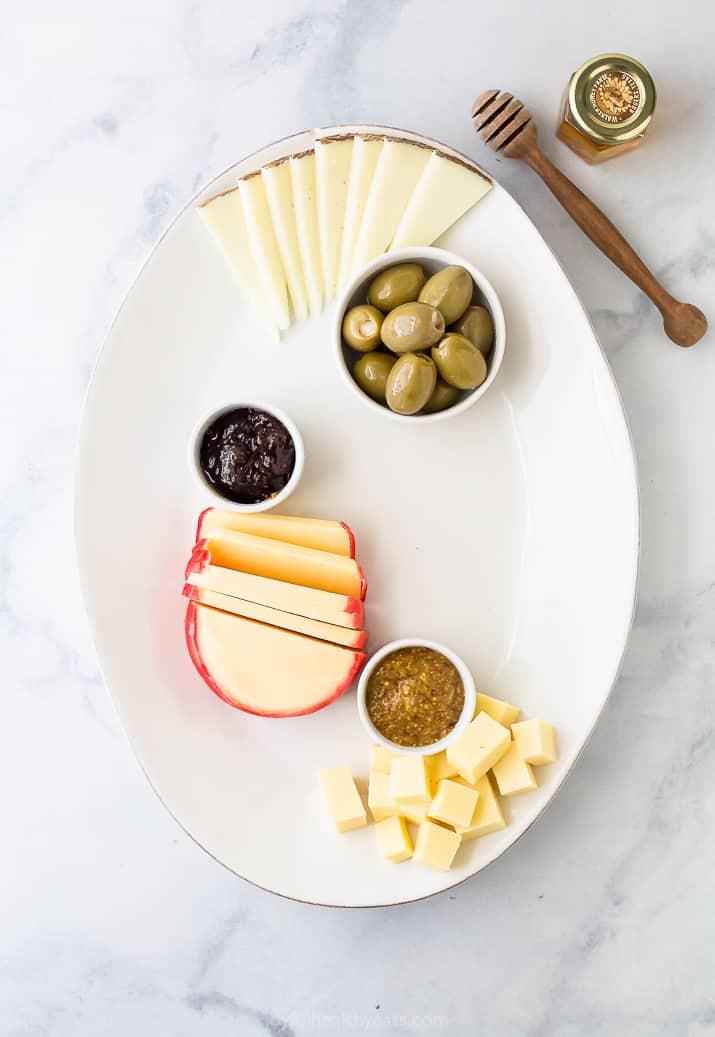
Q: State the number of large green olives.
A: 9